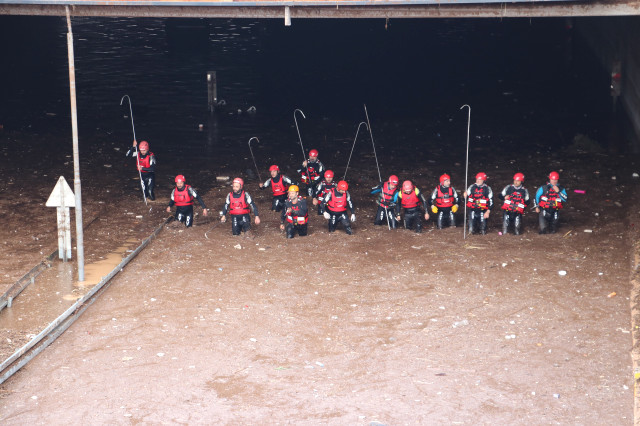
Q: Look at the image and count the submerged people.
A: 14